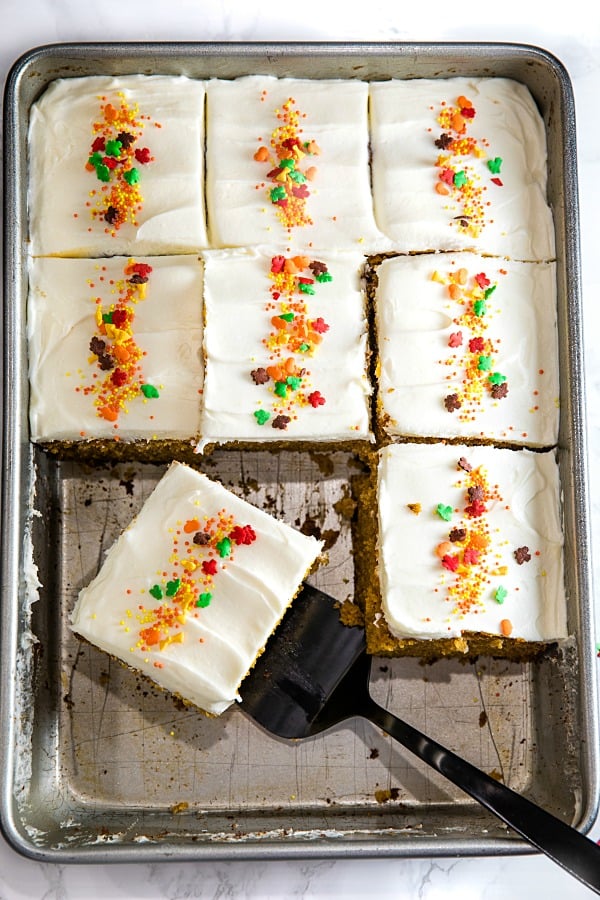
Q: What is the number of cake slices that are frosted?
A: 8